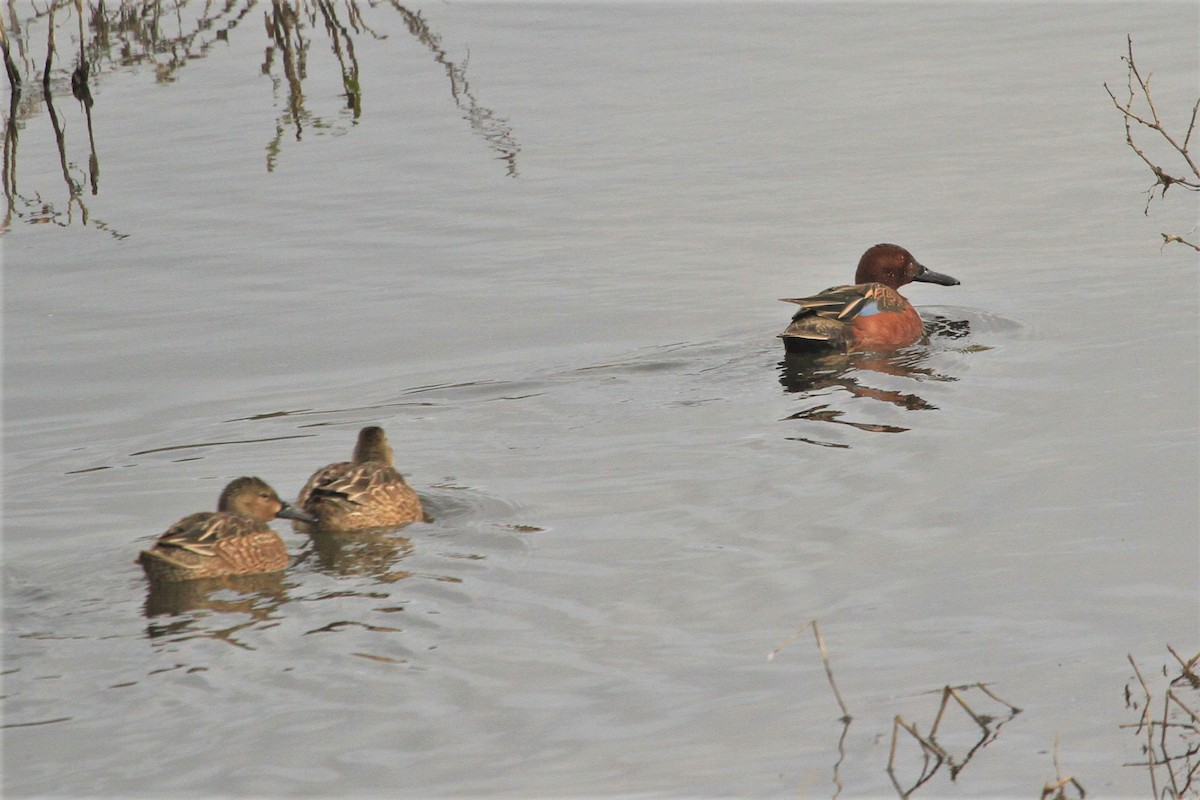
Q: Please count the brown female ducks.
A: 2